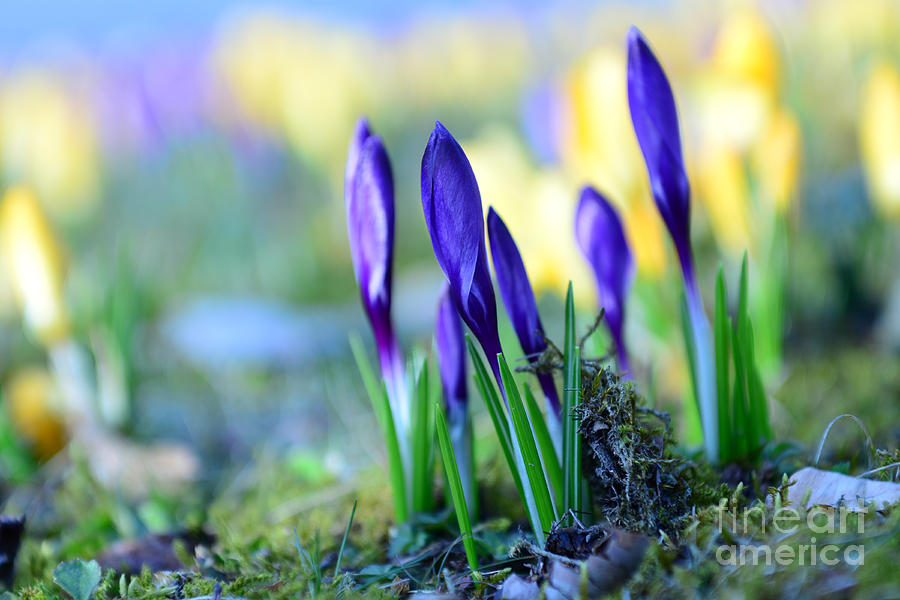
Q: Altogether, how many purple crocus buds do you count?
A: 6